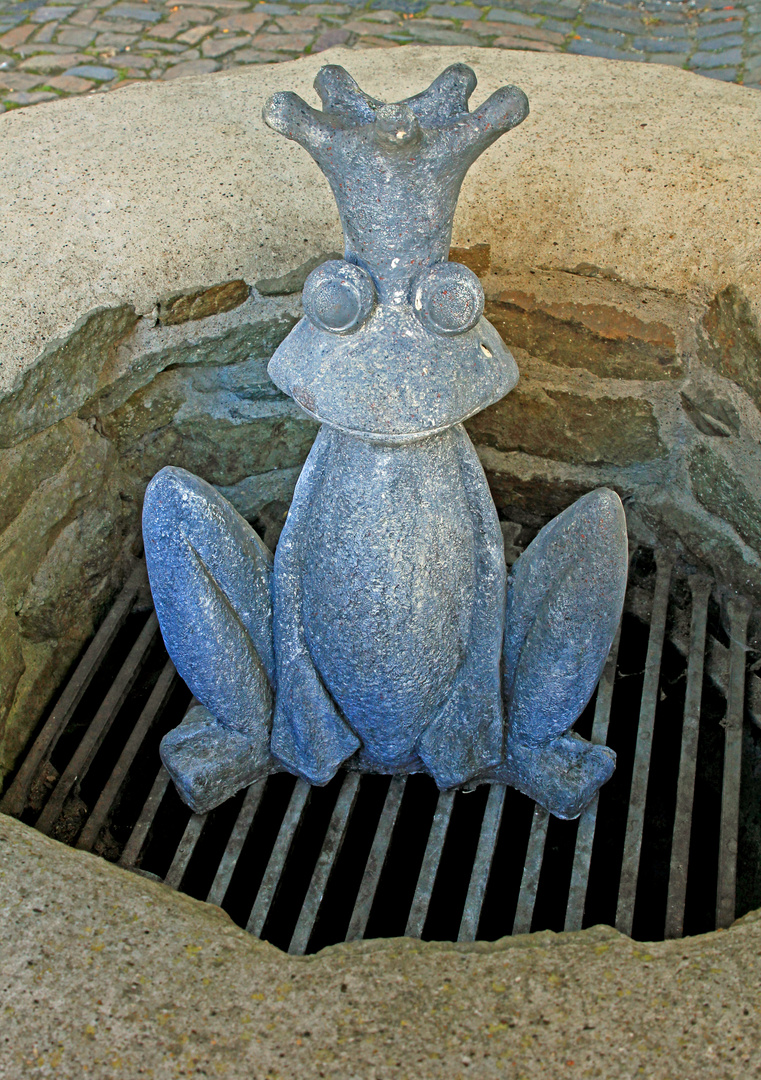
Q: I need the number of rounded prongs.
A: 5